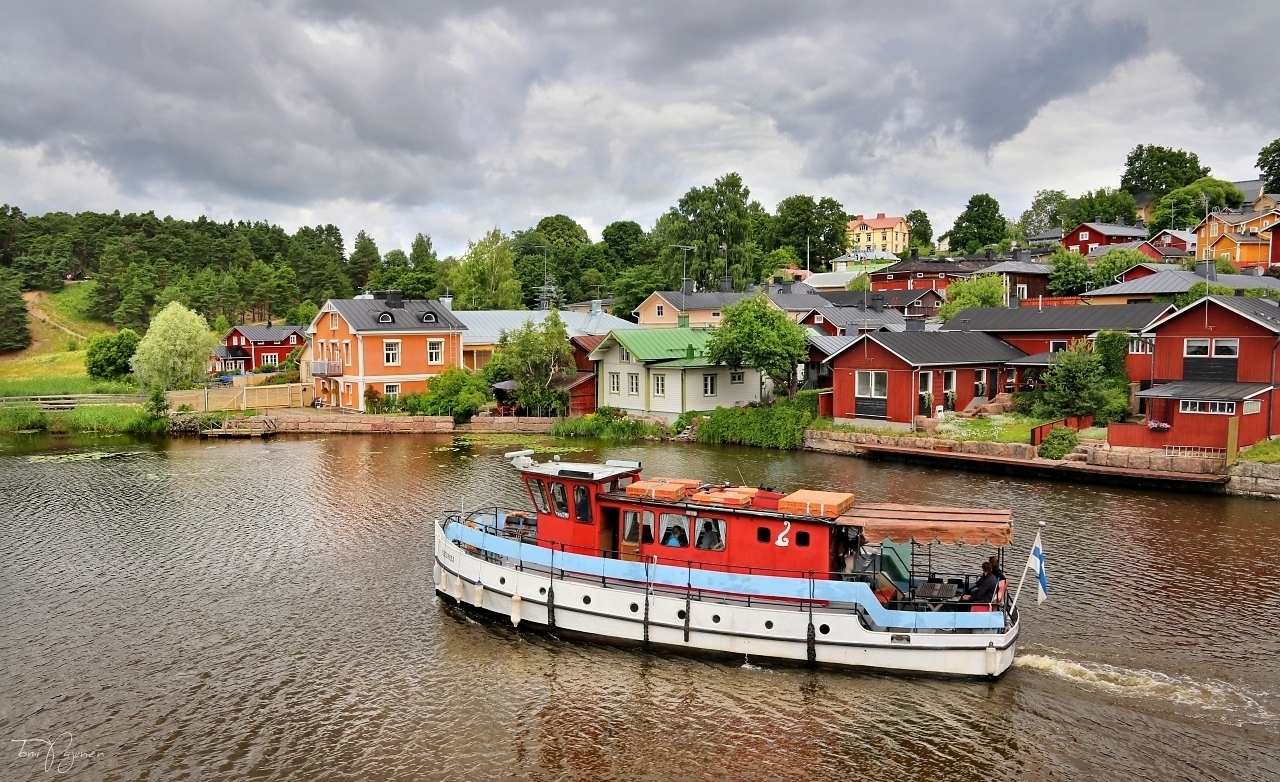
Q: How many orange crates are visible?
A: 5